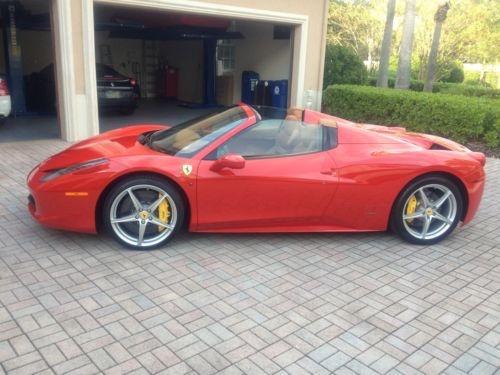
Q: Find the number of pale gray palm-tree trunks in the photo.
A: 3